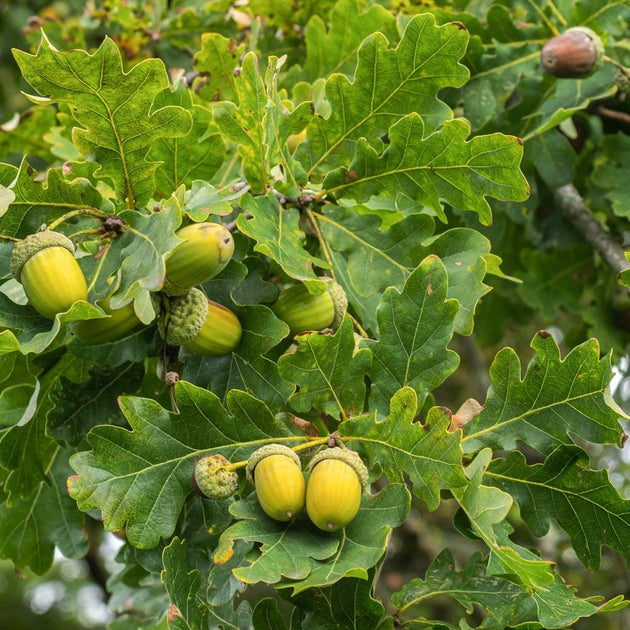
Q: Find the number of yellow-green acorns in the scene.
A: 7